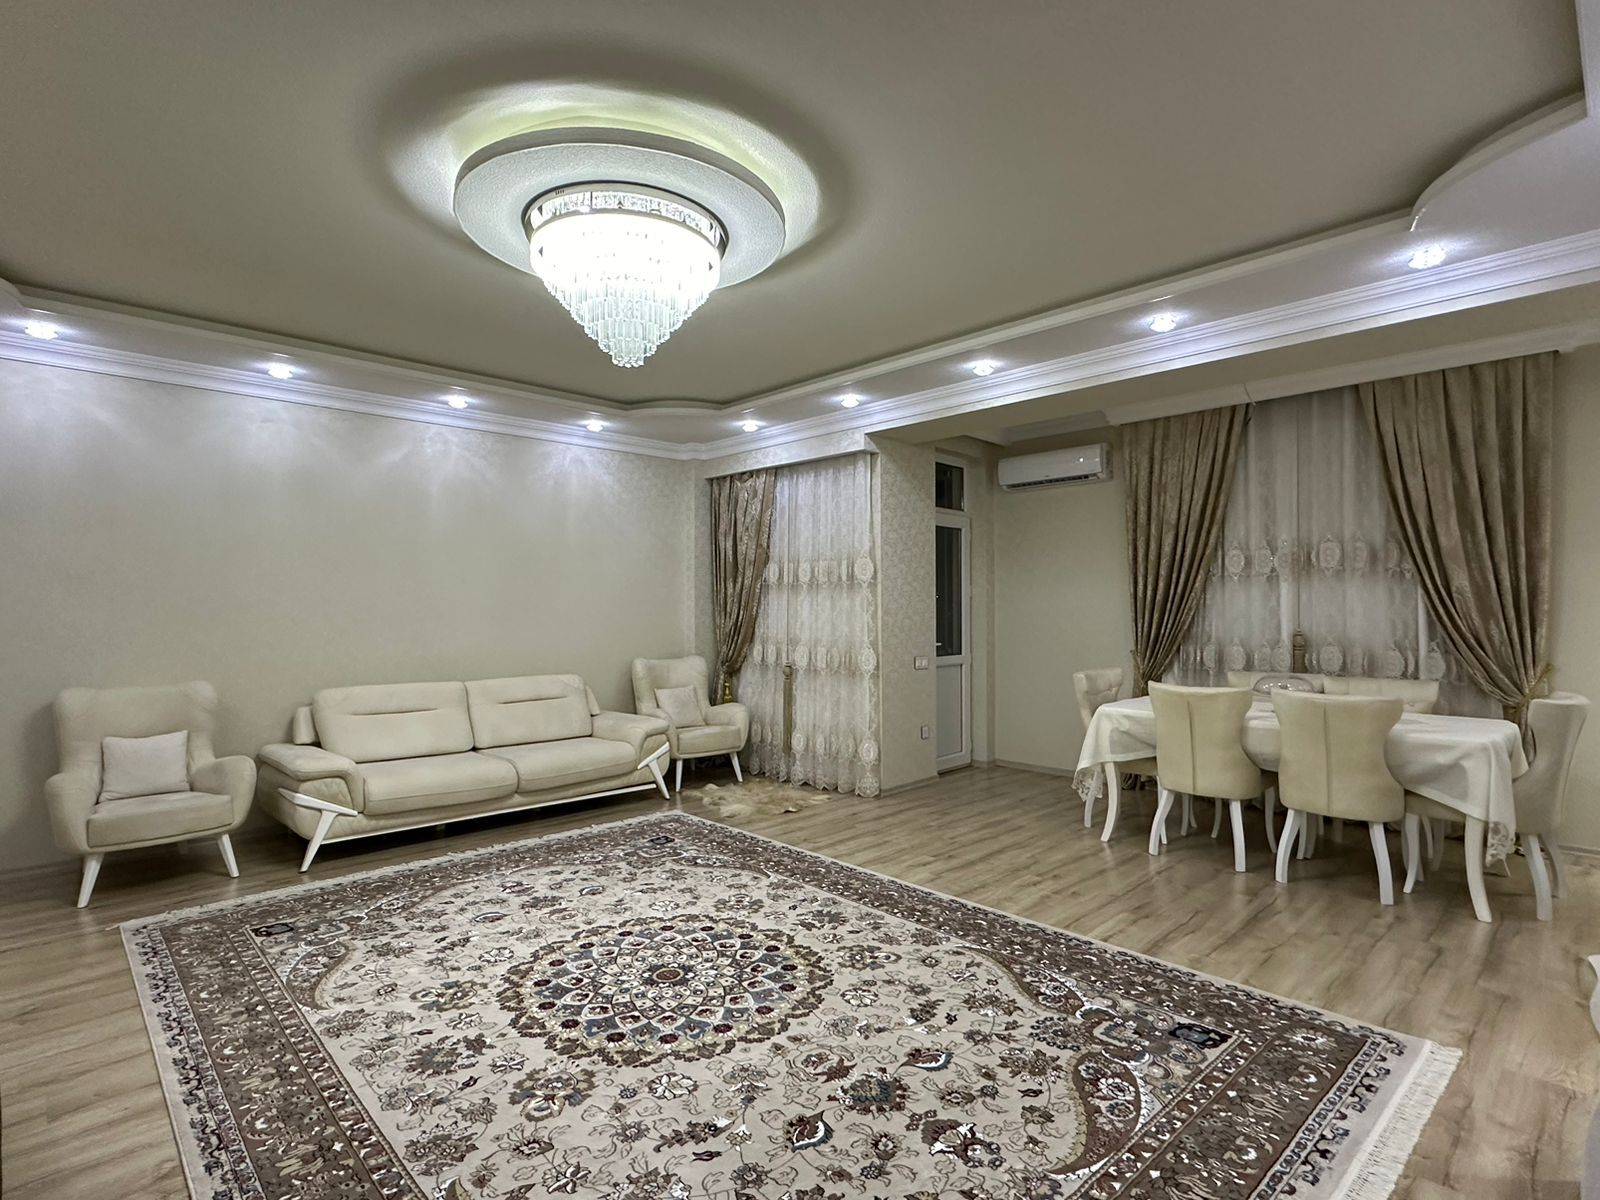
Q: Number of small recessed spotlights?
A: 9